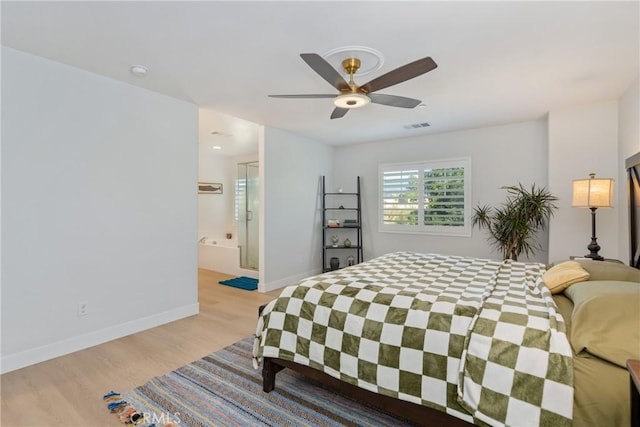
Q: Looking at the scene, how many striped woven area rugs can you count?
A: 1